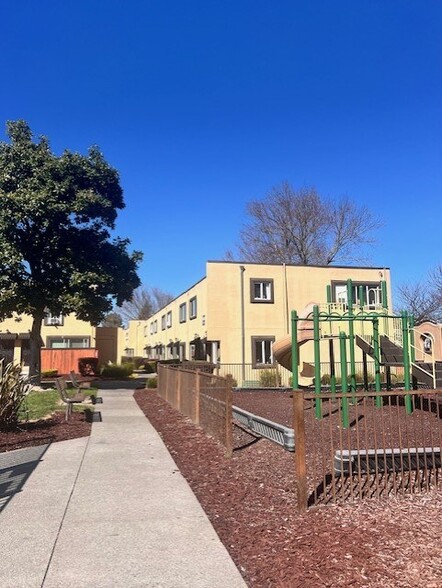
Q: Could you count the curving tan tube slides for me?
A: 1